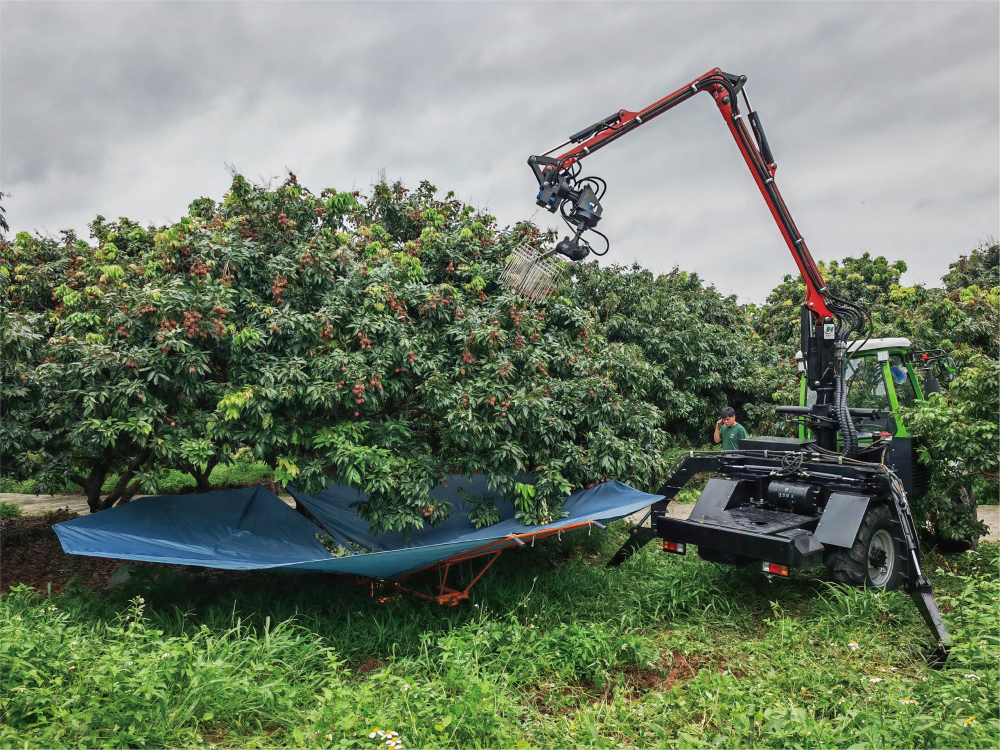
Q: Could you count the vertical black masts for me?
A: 1